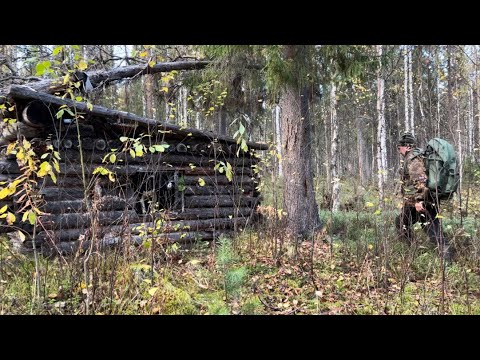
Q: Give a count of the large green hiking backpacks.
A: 1